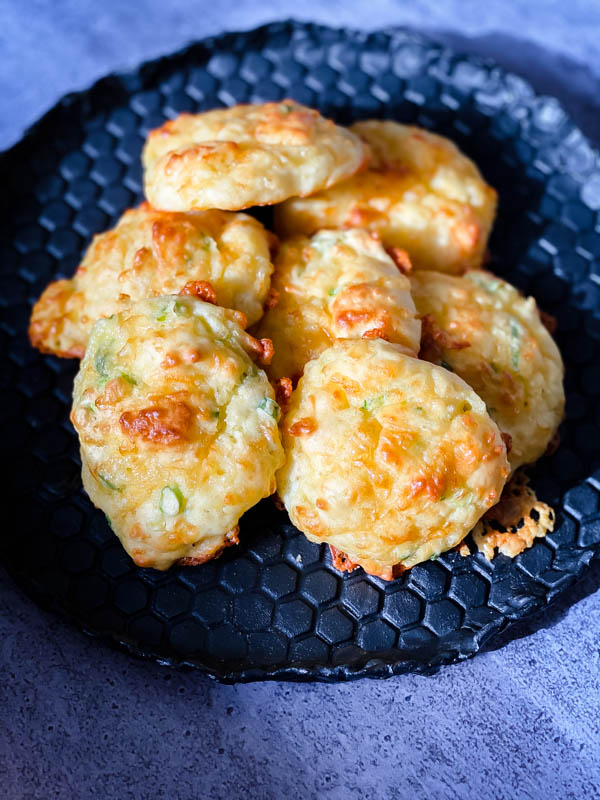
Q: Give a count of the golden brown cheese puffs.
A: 7